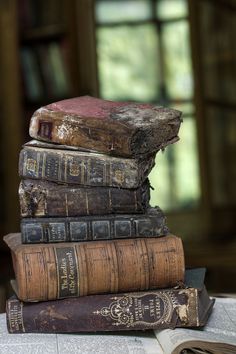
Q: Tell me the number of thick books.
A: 6